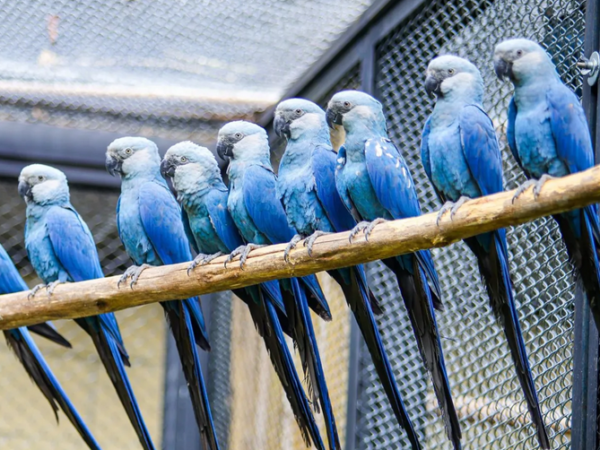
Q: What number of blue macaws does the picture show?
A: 9